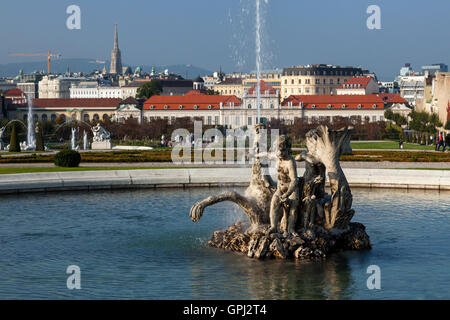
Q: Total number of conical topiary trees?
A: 2